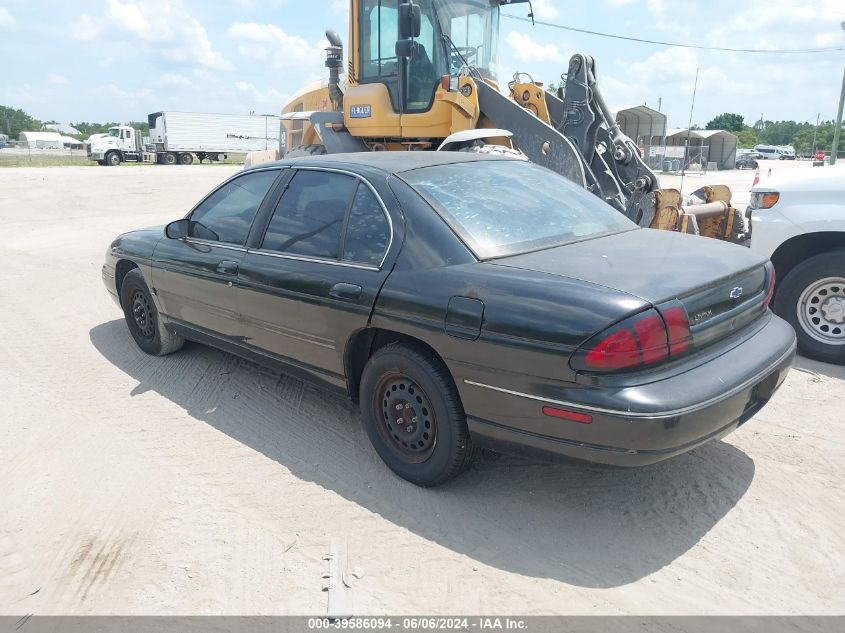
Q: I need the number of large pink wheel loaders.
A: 0